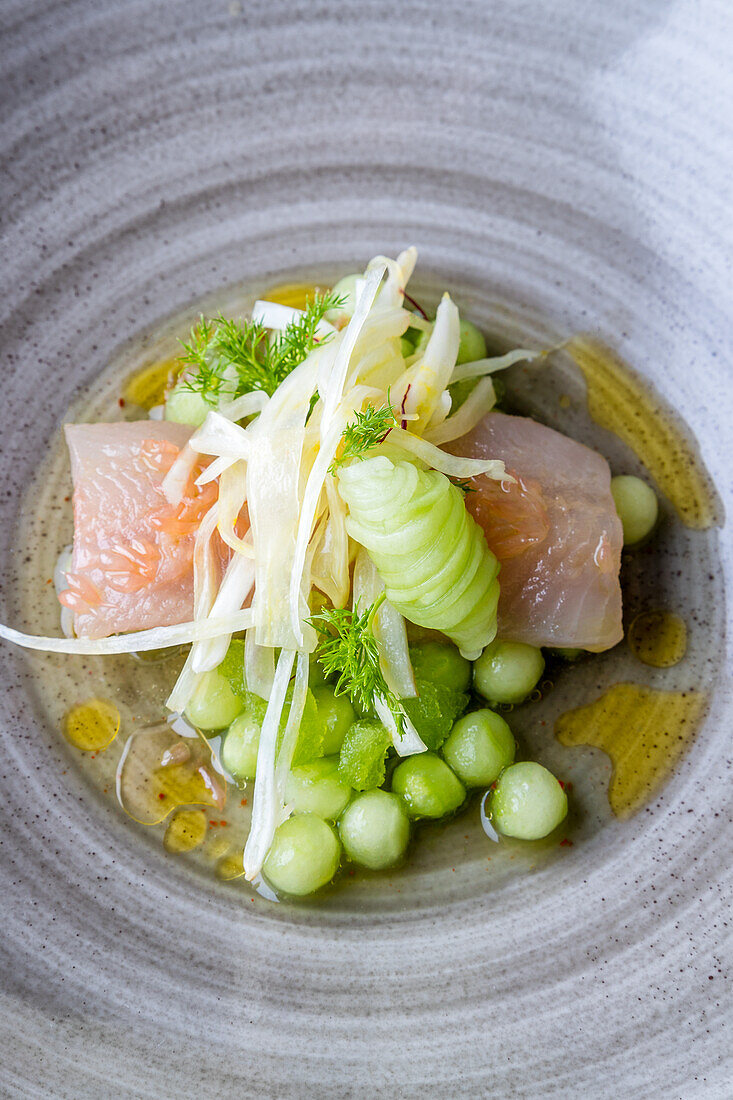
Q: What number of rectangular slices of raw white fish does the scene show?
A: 2